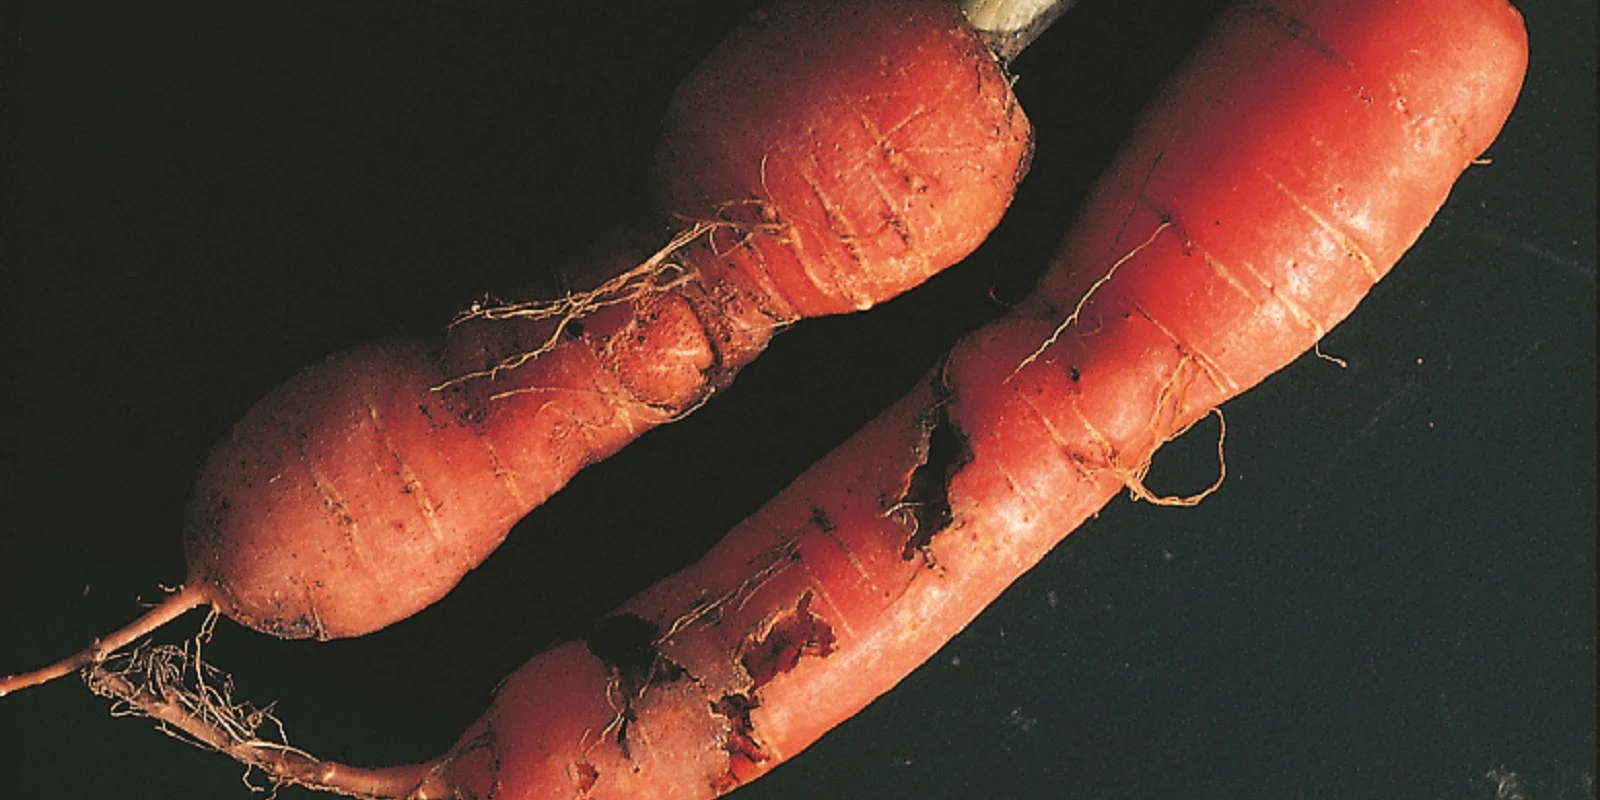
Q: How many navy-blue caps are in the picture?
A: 0